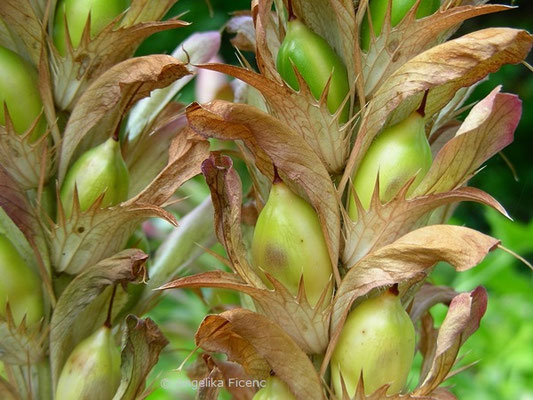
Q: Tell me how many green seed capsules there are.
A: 11